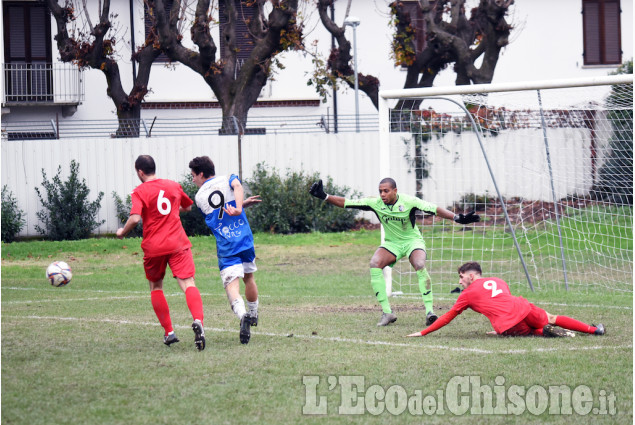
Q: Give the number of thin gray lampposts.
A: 1